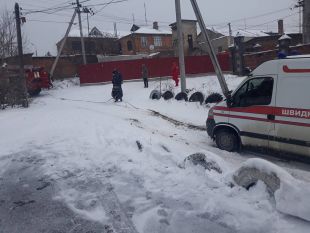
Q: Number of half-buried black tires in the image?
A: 5